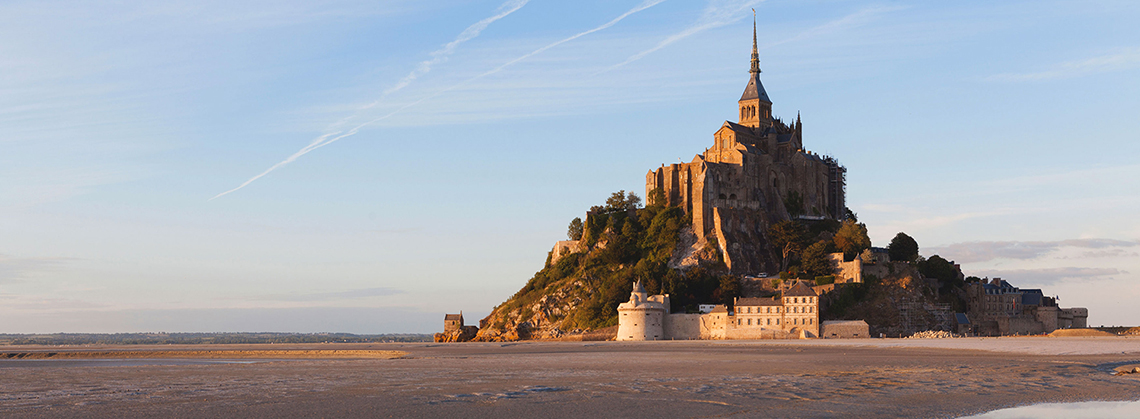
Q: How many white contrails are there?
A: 3